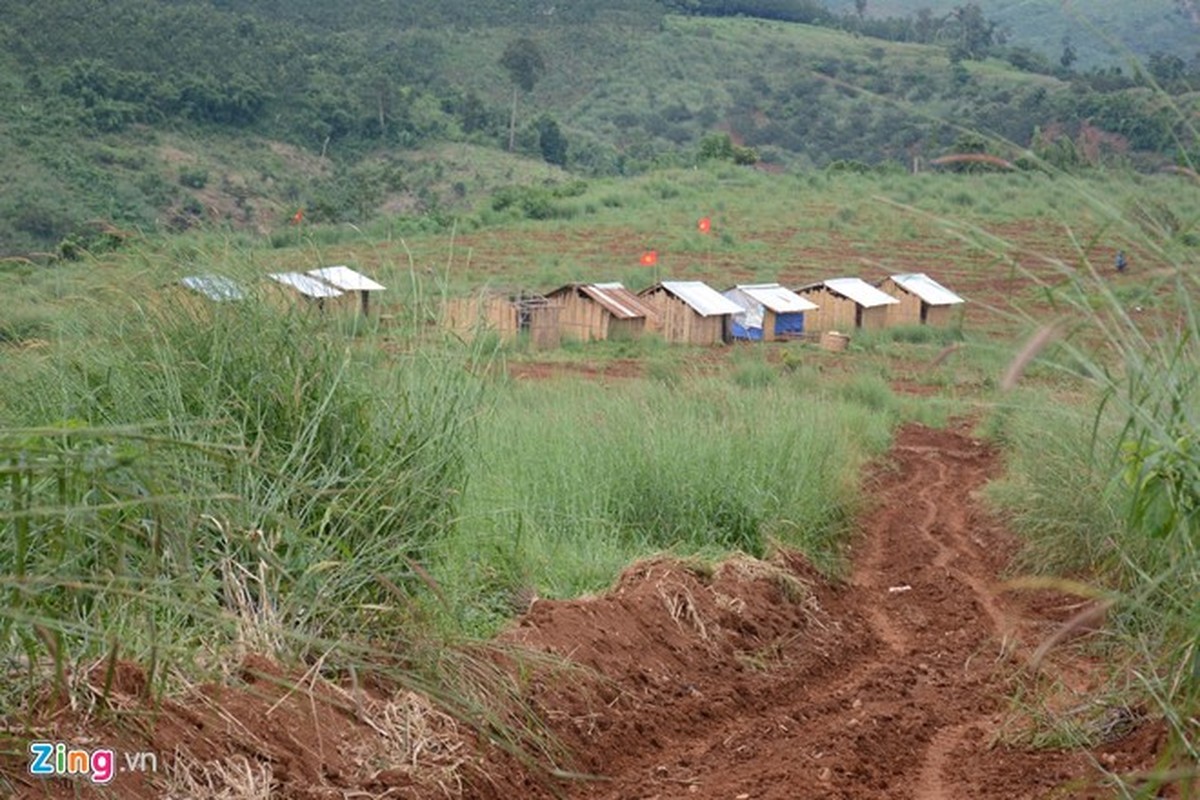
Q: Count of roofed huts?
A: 8